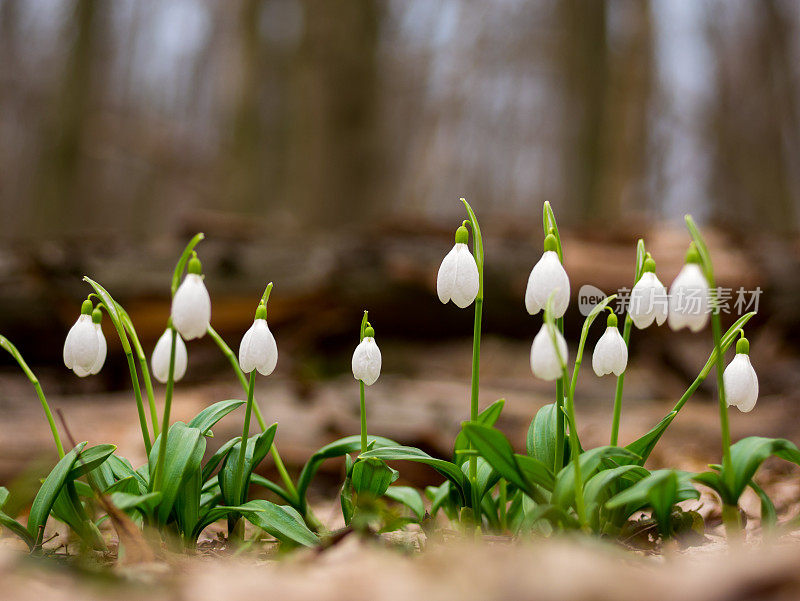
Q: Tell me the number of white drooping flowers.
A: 13